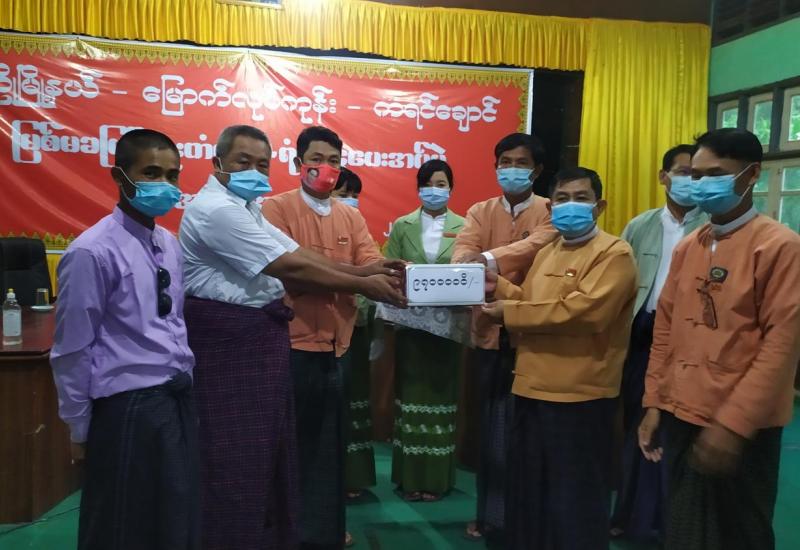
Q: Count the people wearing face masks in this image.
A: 9